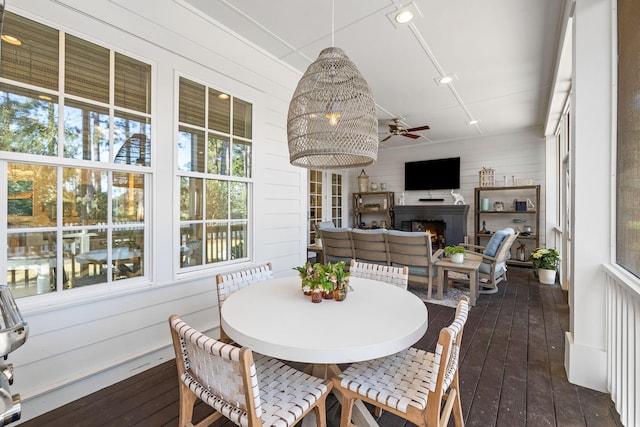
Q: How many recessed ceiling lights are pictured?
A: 3